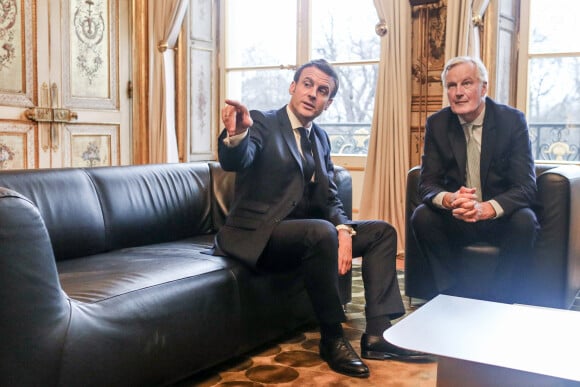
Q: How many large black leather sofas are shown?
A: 1